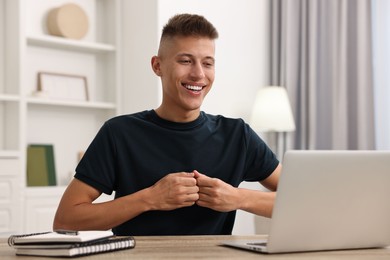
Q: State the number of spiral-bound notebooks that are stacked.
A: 2